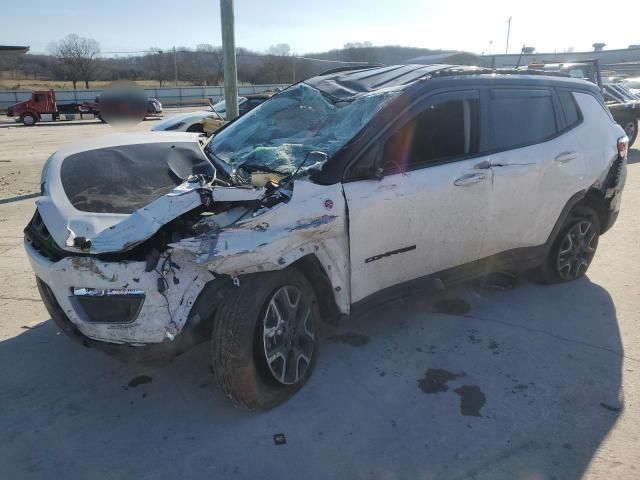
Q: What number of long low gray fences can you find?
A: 1